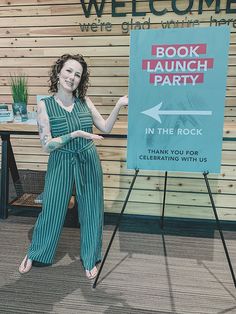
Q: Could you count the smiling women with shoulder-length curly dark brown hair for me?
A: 1